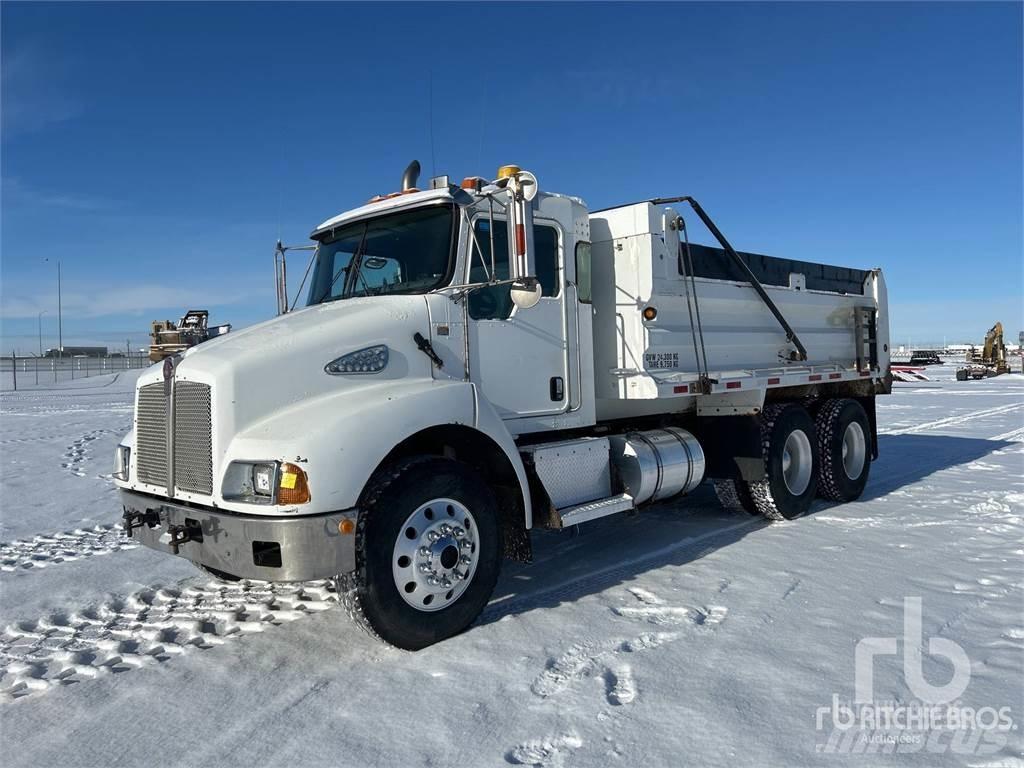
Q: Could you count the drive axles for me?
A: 2